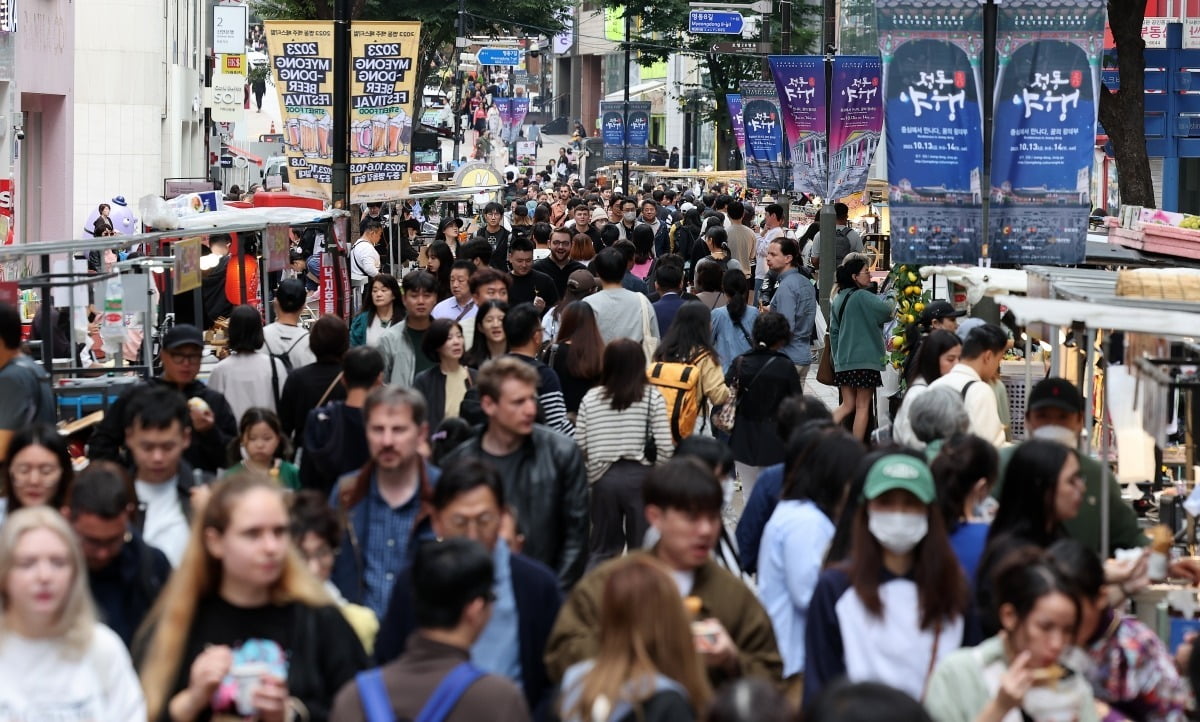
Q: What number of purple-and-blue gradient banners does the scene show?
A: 5